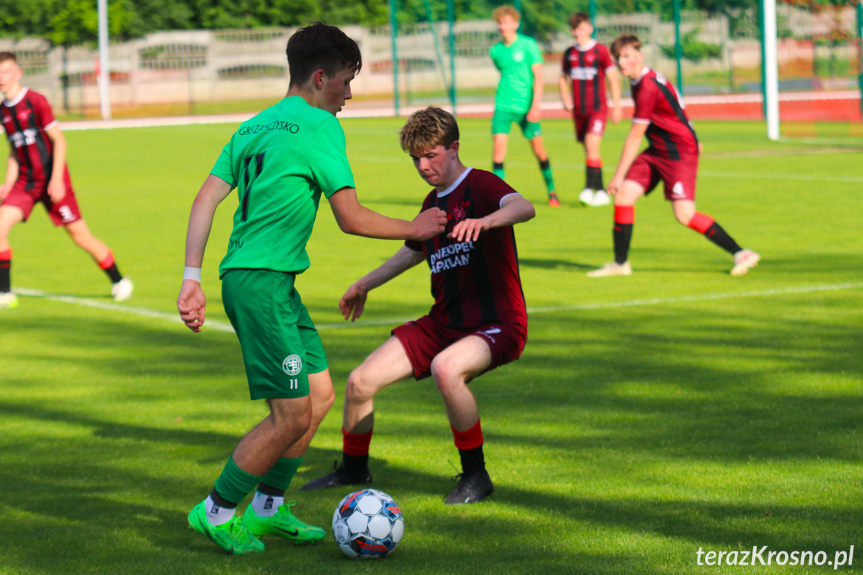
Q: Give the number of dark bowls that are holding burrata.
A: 0